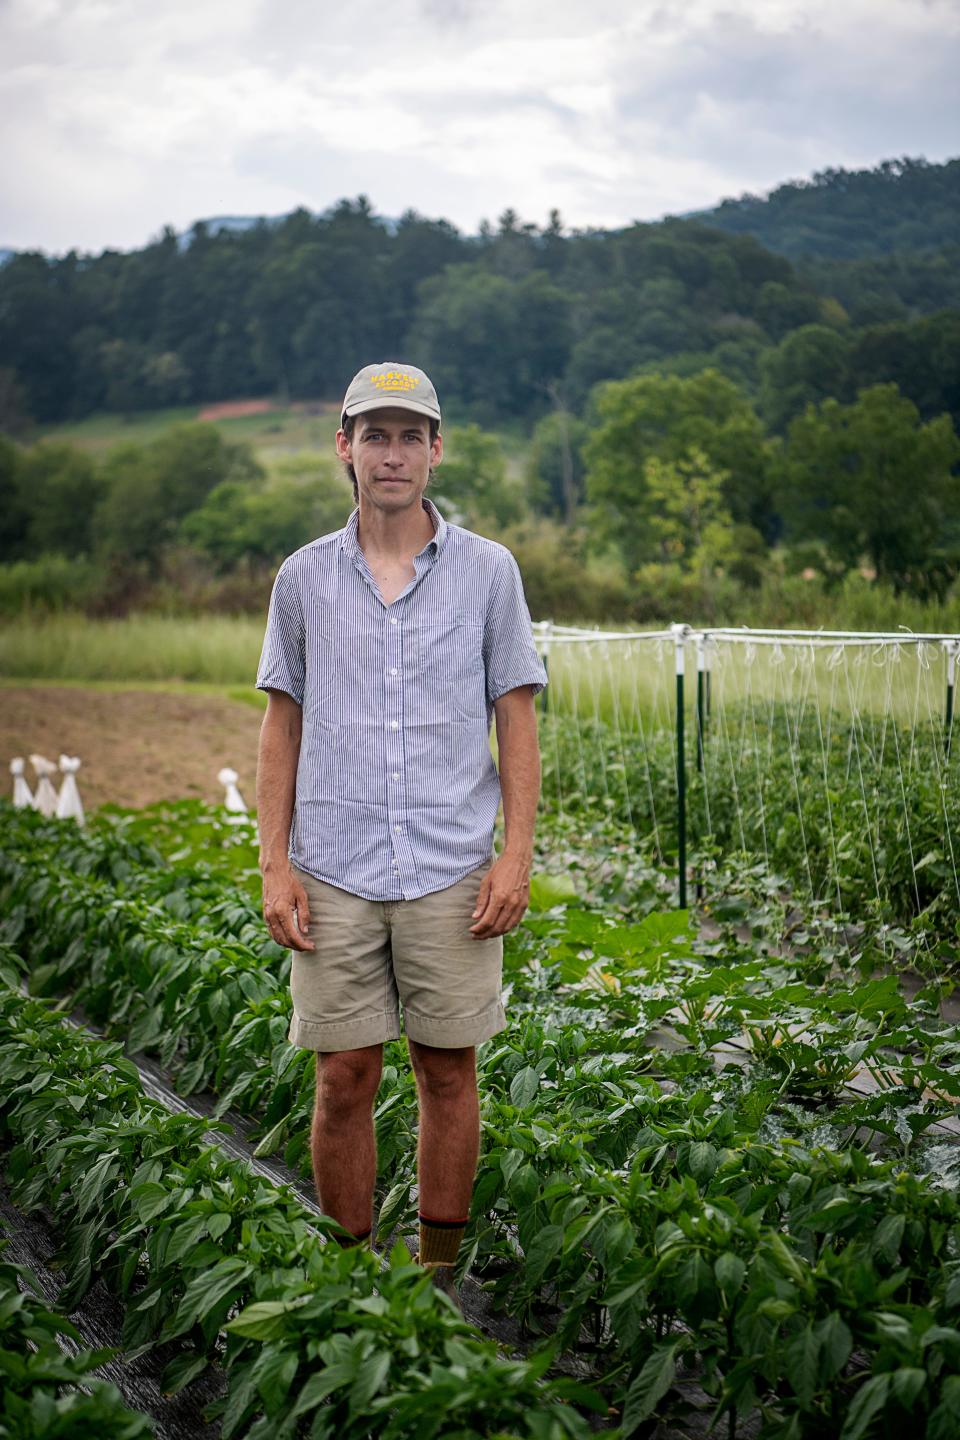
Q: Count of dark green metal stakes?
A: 5